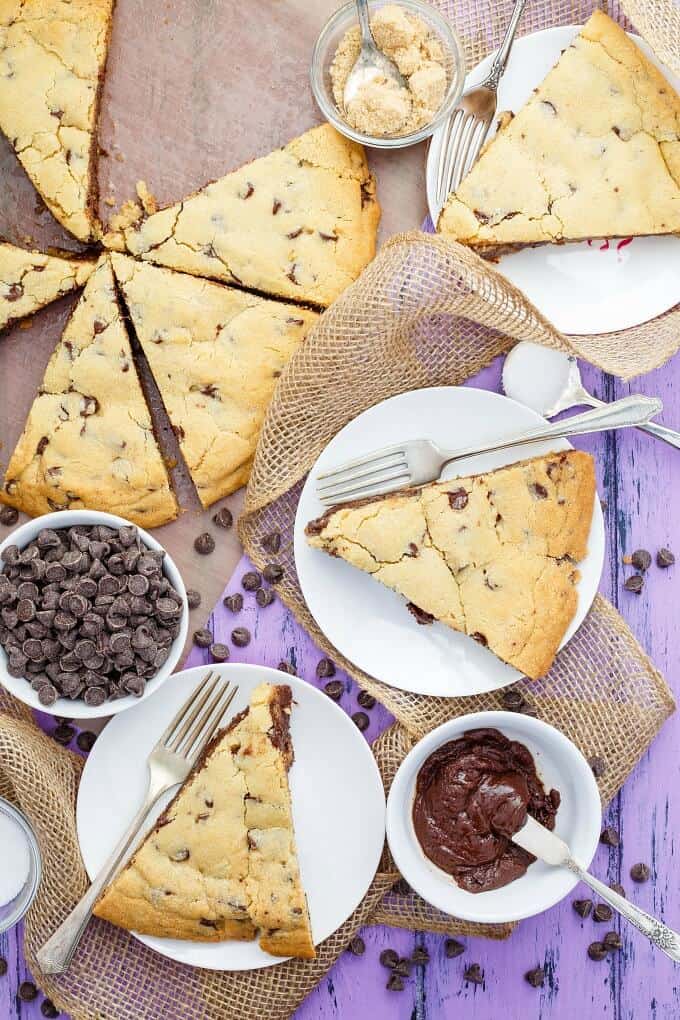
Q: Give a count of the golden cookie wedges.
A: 8